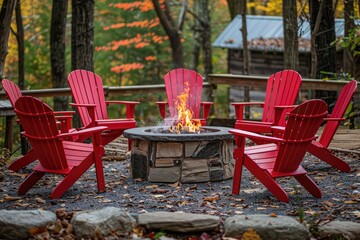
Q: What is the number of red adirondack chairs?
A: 7